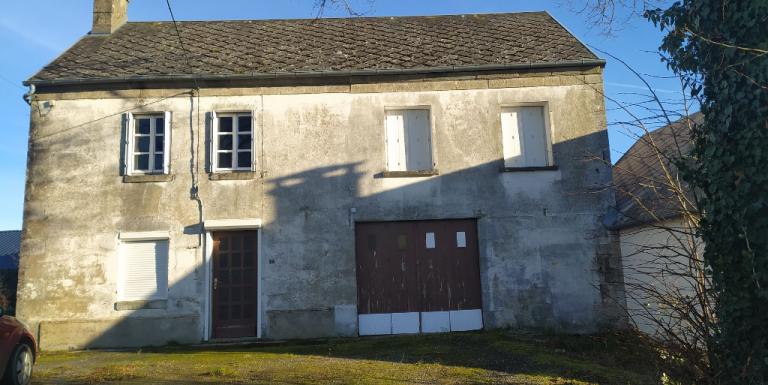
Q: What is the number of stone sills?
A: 5